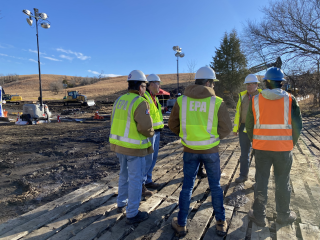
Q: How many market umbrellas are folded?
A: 0